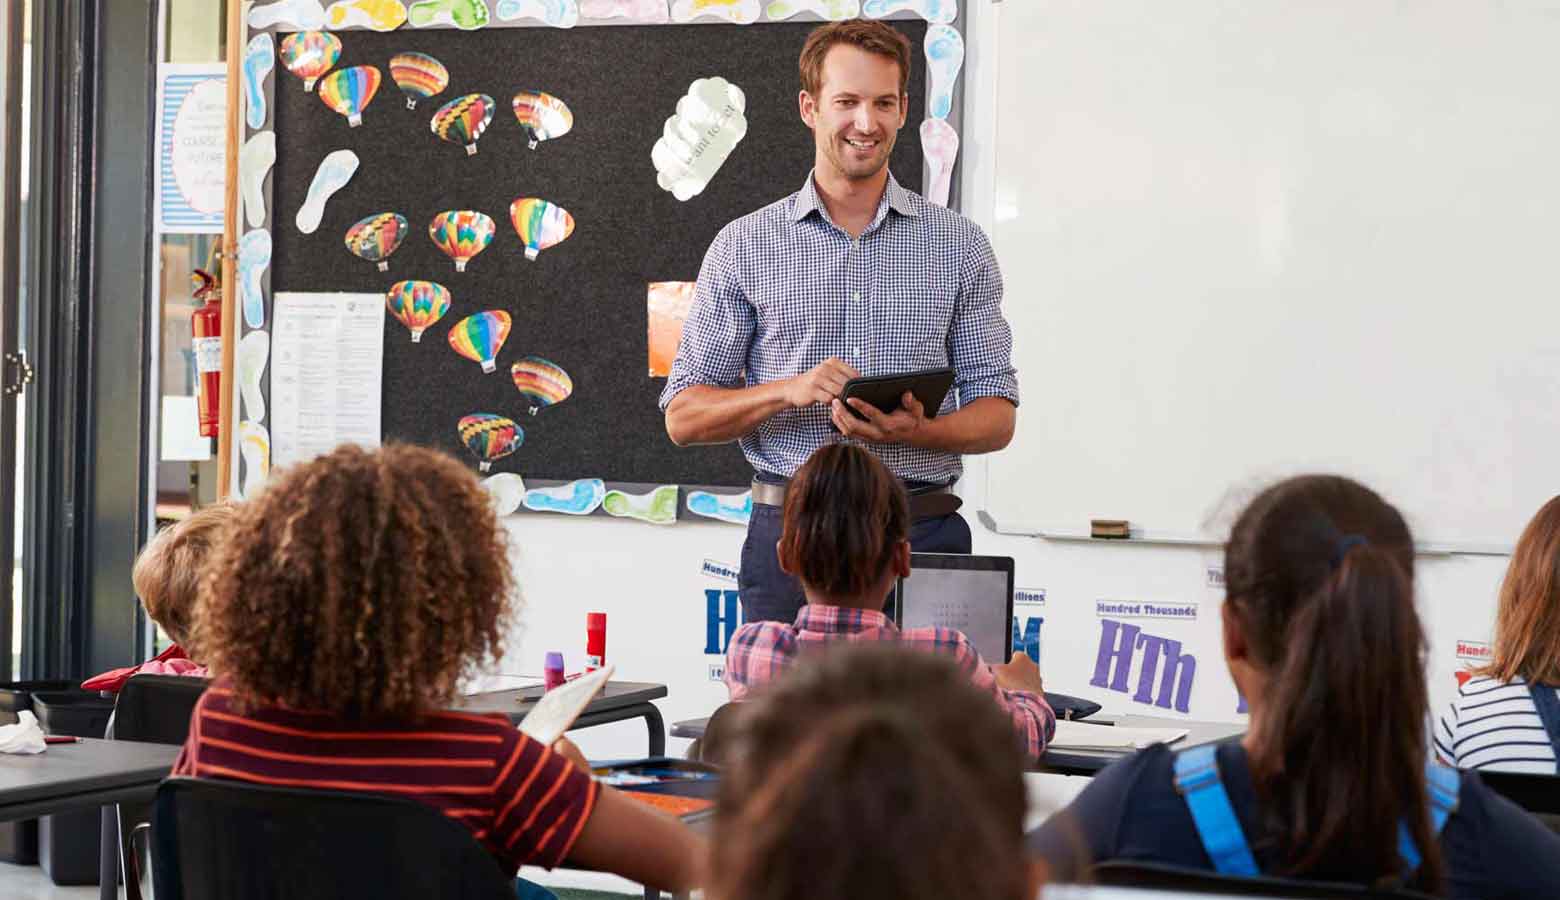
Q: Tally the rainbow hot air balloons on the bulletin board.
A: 3